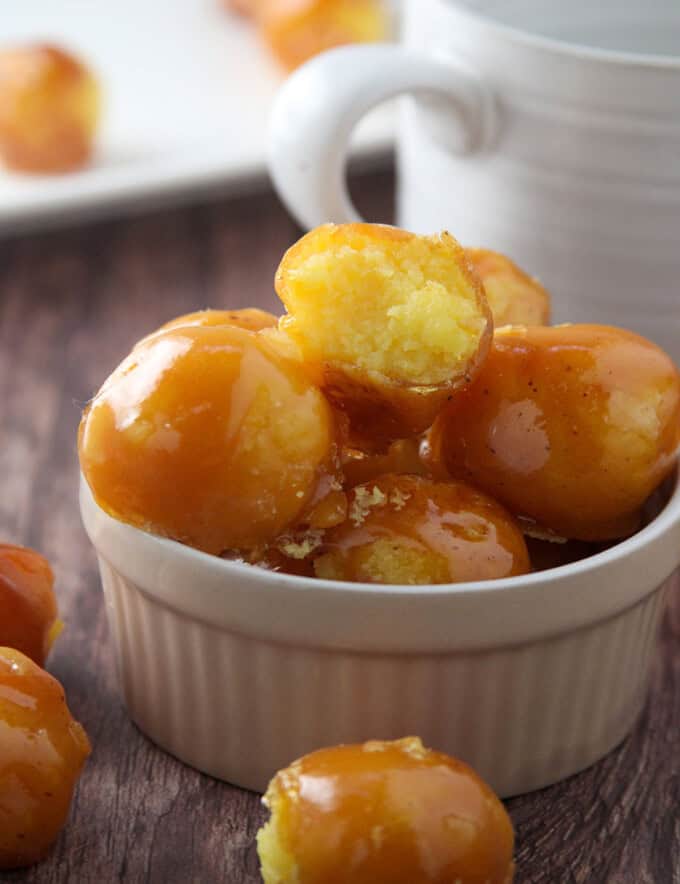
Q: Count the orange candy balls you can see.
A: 12